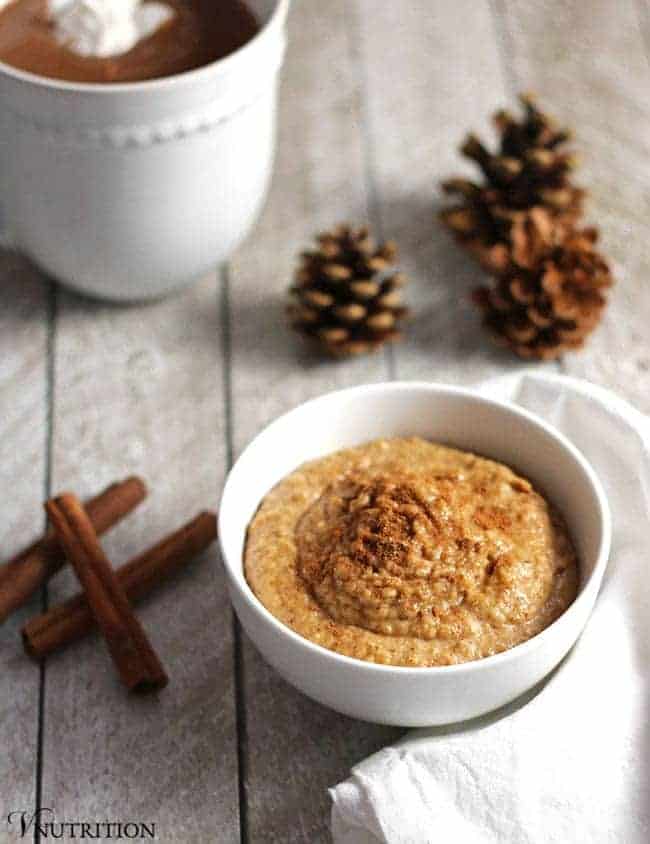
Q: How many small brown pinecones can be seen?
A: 3